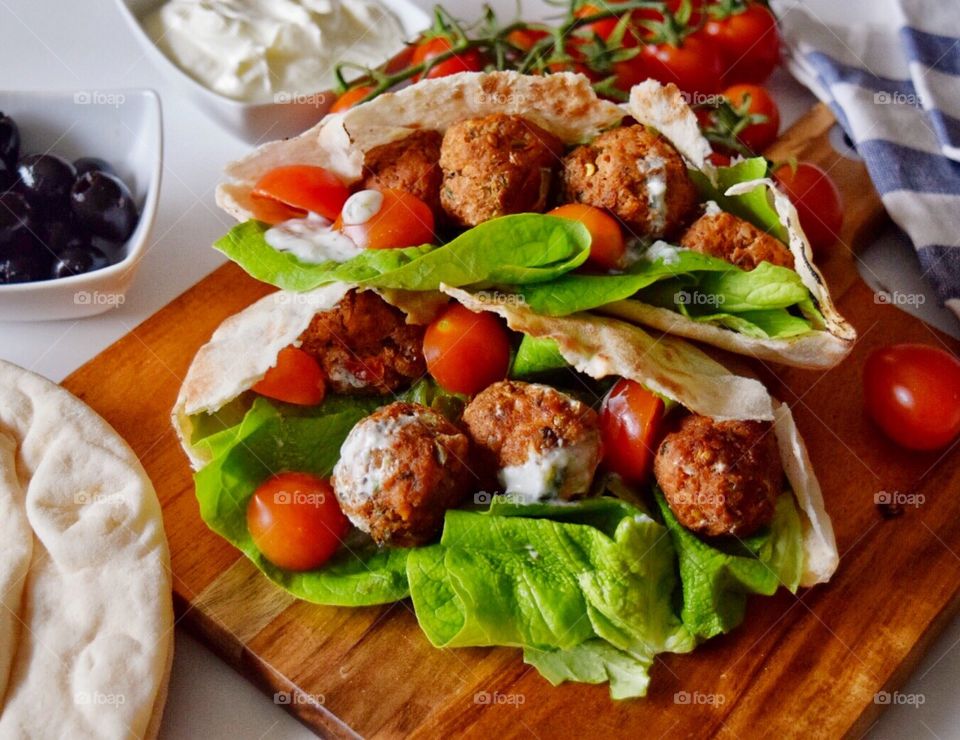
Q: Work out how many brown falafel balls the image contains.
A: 8